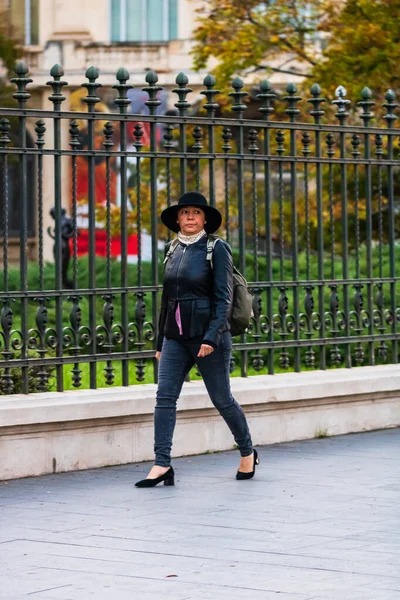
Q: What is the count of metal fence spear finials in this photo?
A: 14